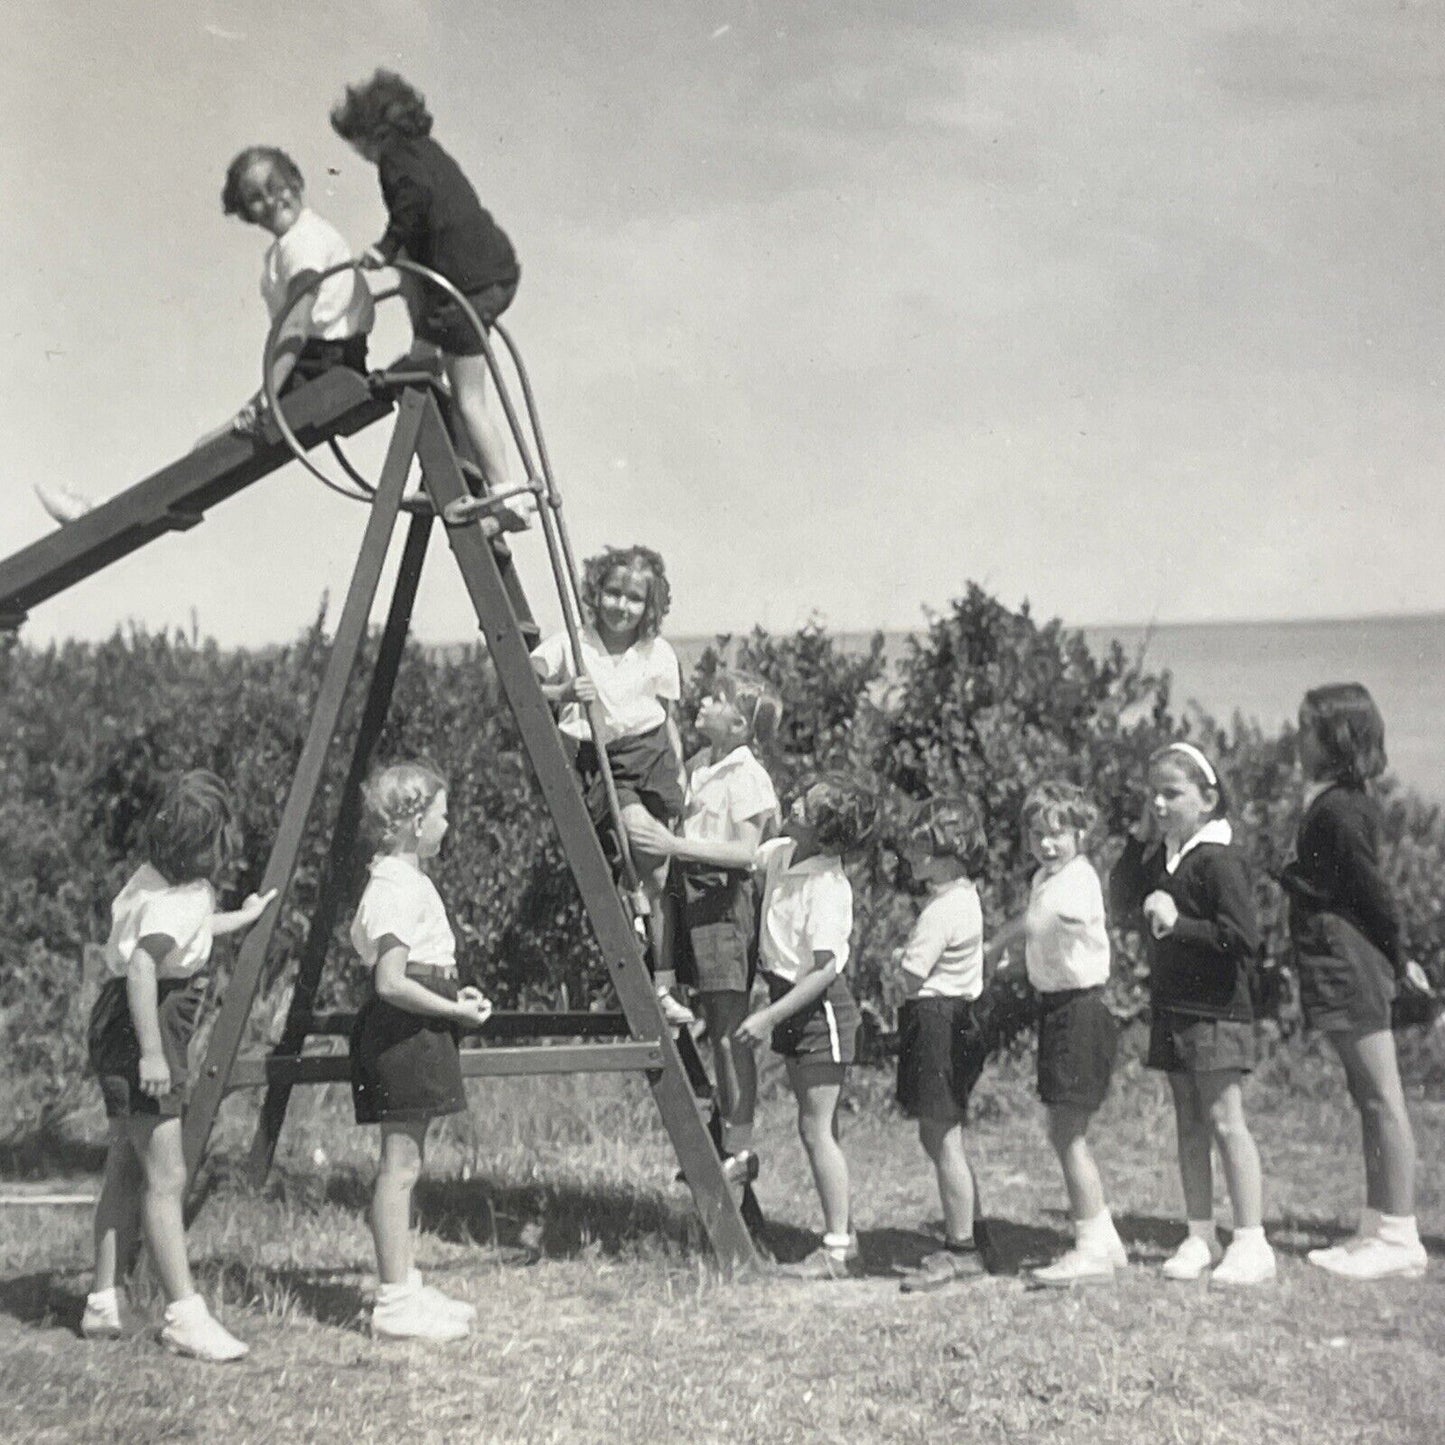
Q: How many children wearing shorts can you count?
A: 11